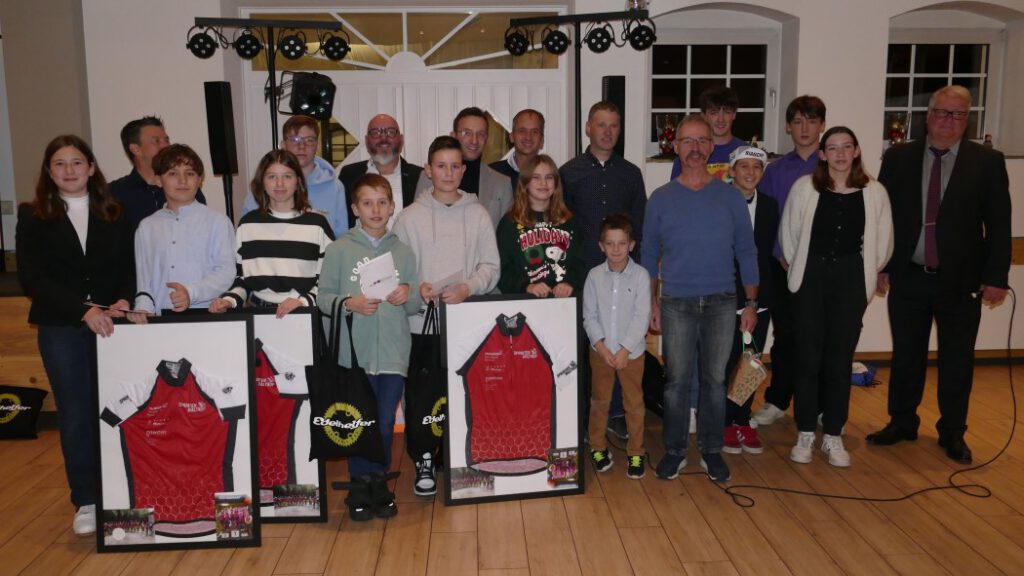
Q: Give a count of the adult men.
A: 7